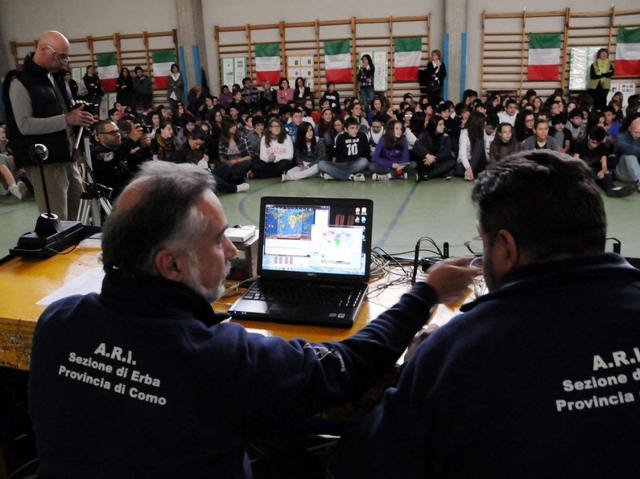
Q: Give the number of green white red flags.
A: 7